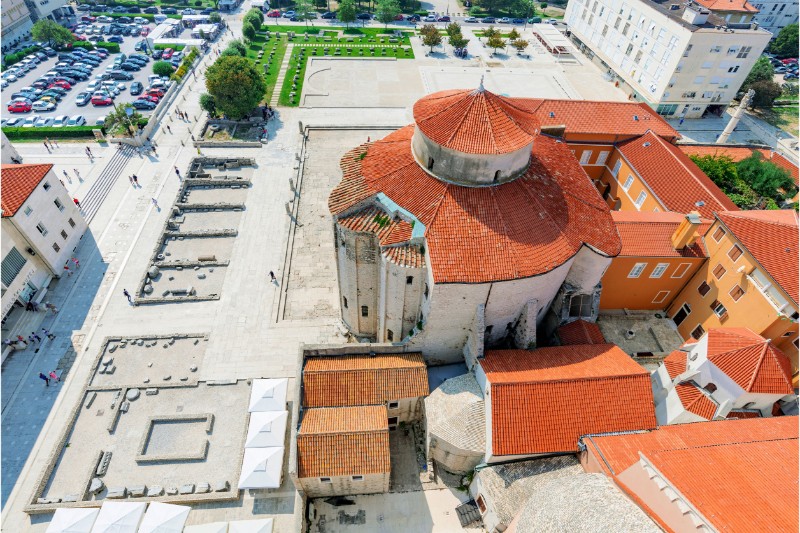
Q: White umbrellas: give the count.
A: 8